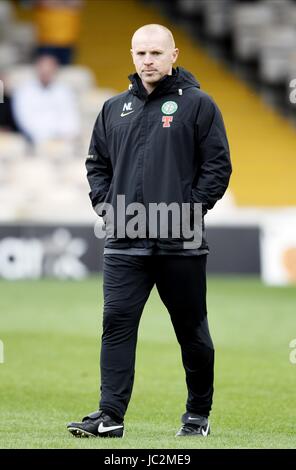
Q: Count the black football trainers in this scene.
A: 2